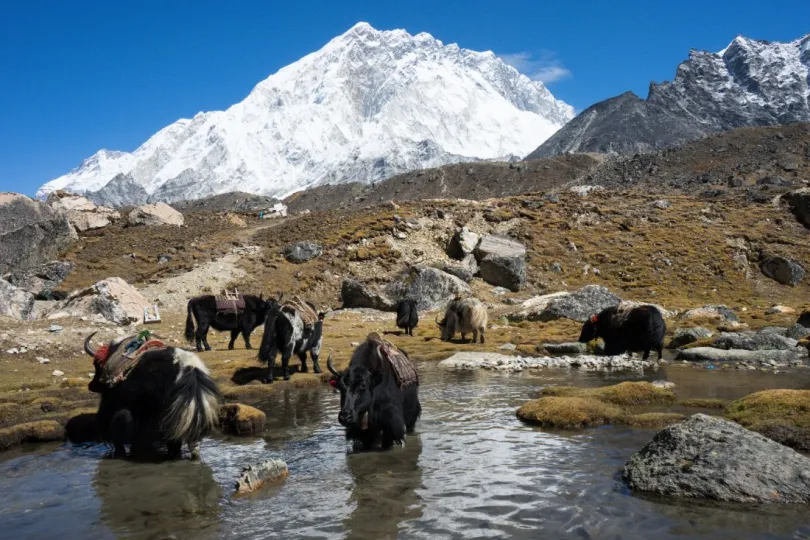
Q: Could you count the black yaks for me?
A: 6